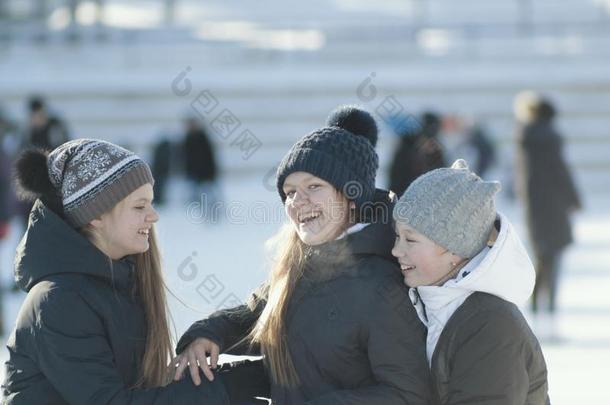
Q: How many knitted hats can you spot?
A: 3